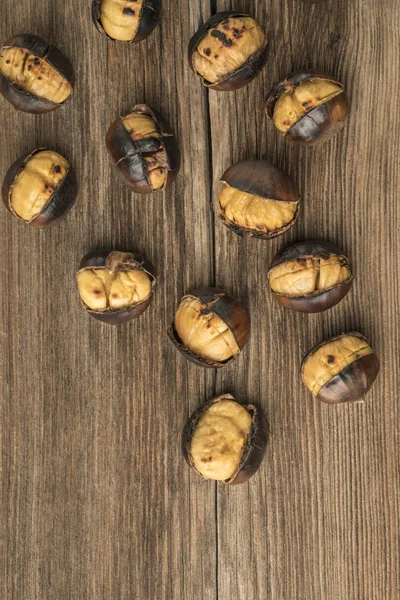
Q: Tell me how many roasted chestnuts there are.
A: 12